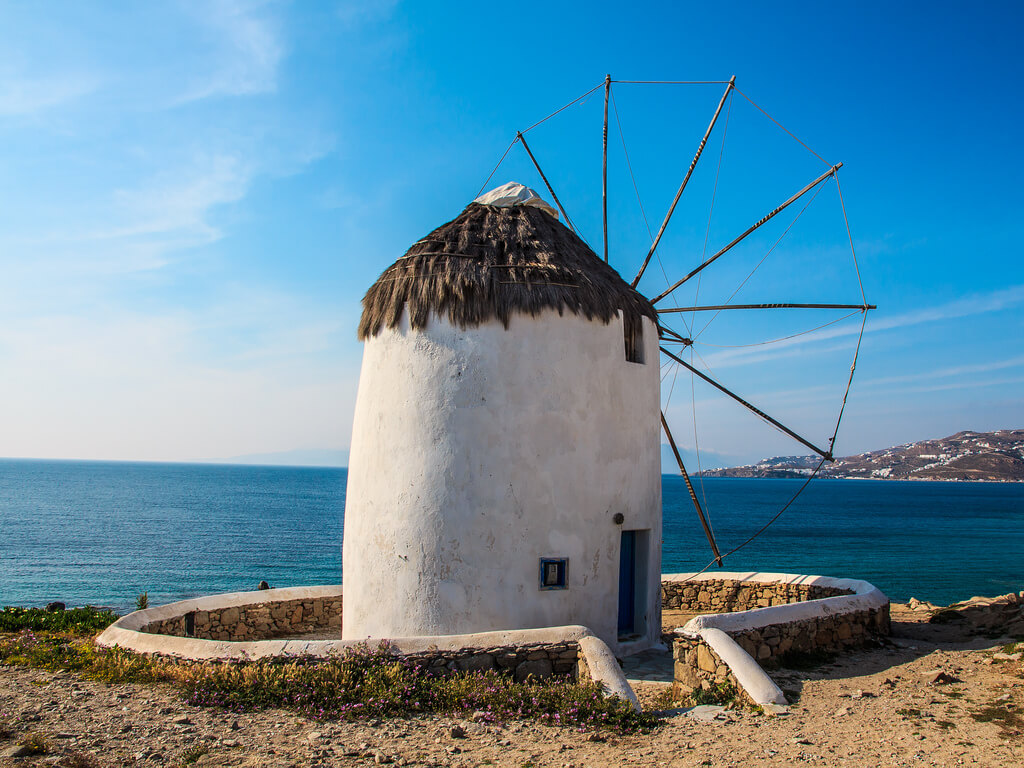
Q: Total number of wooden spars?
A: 7